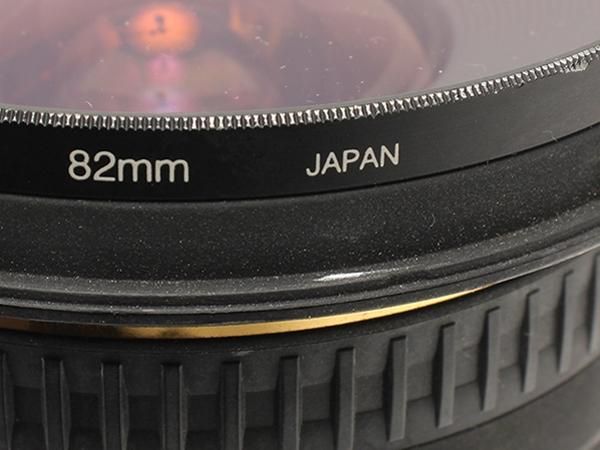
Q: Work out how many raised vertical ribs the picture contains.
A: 13